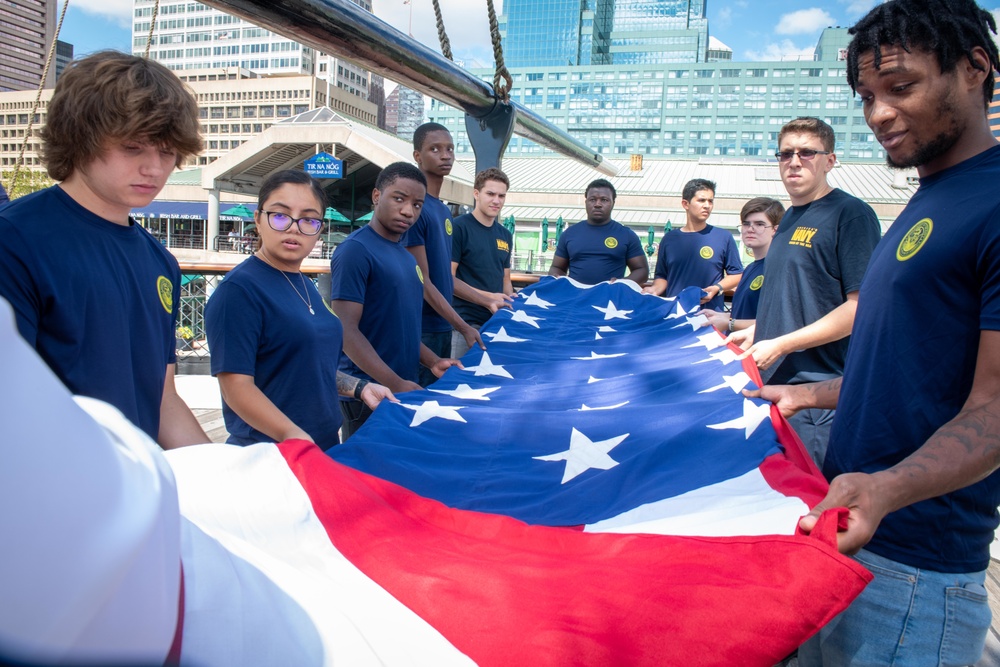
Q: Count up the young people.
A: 10